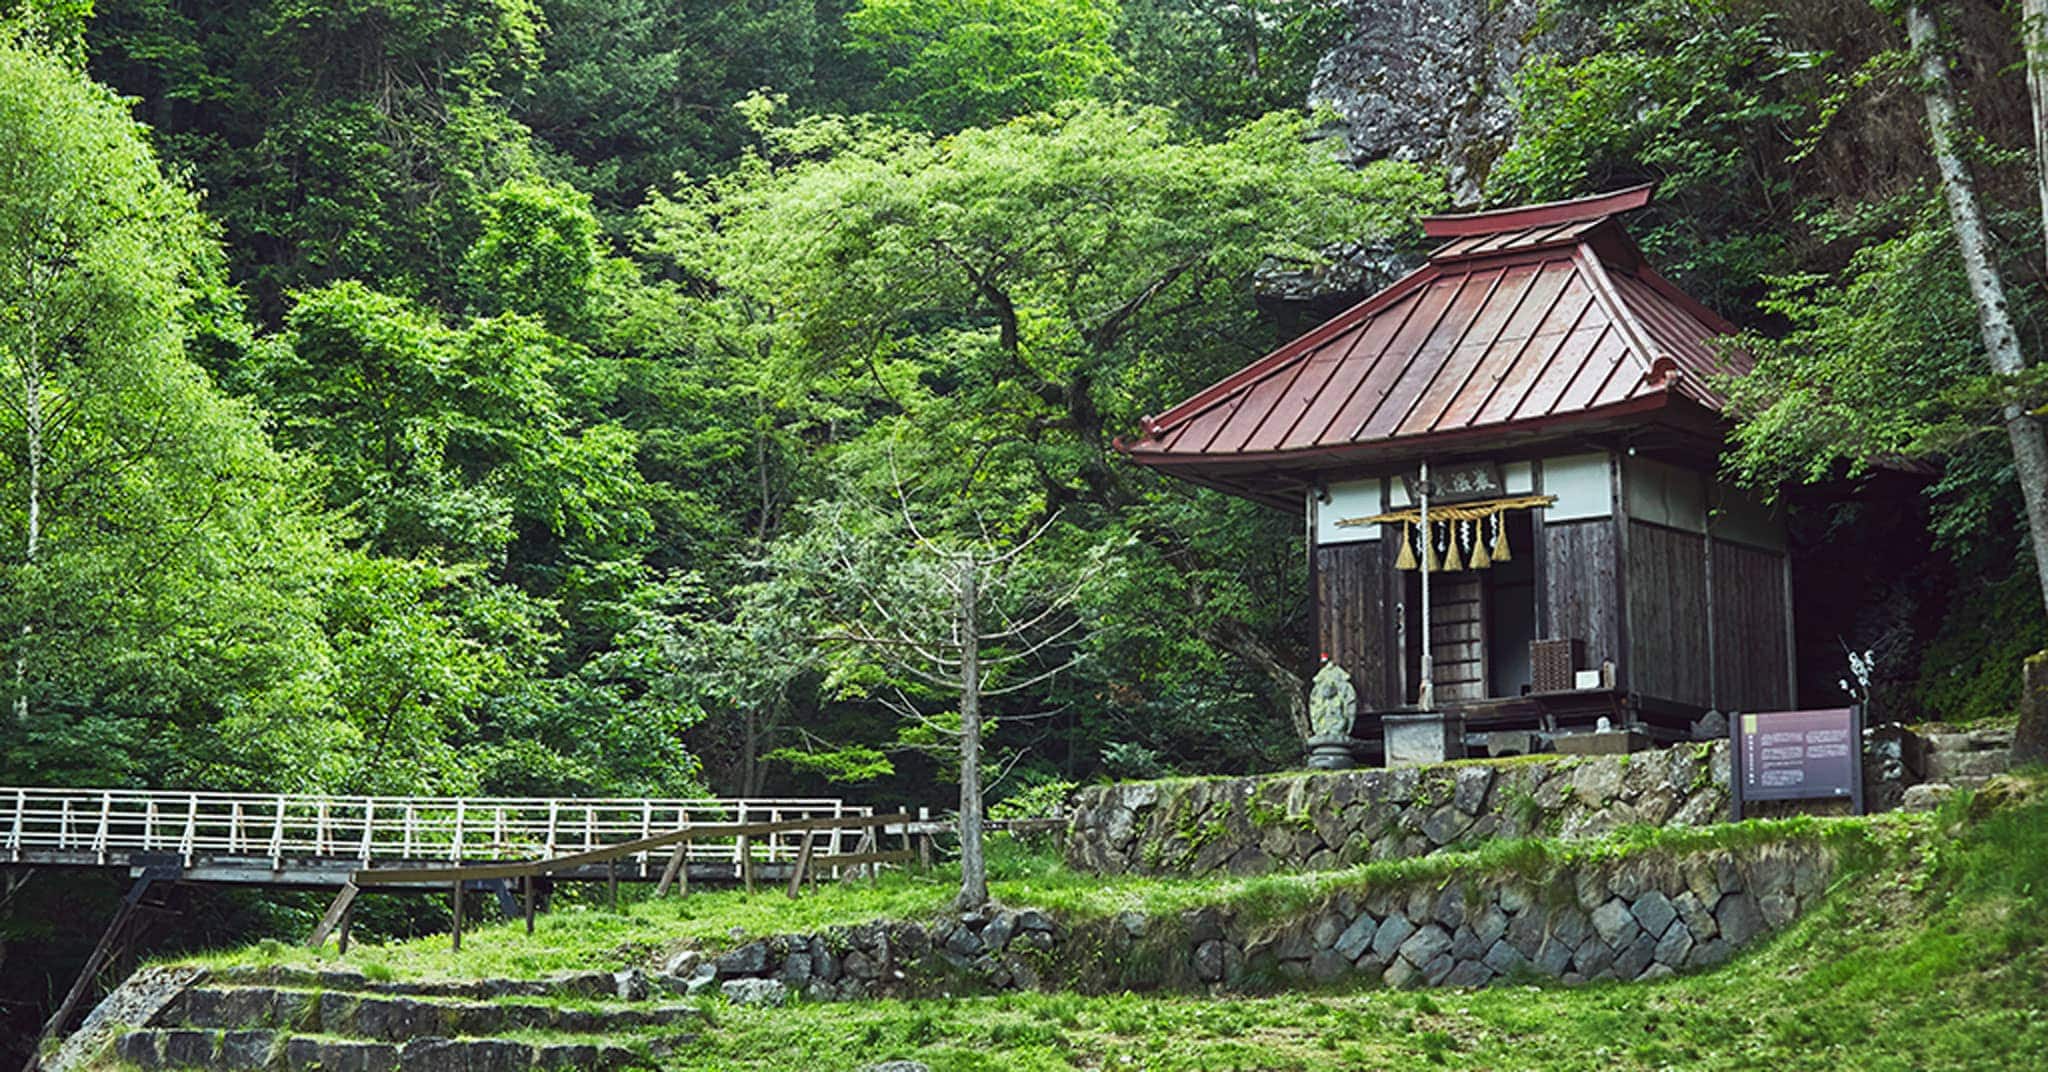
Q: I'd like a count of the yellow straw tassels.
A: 5